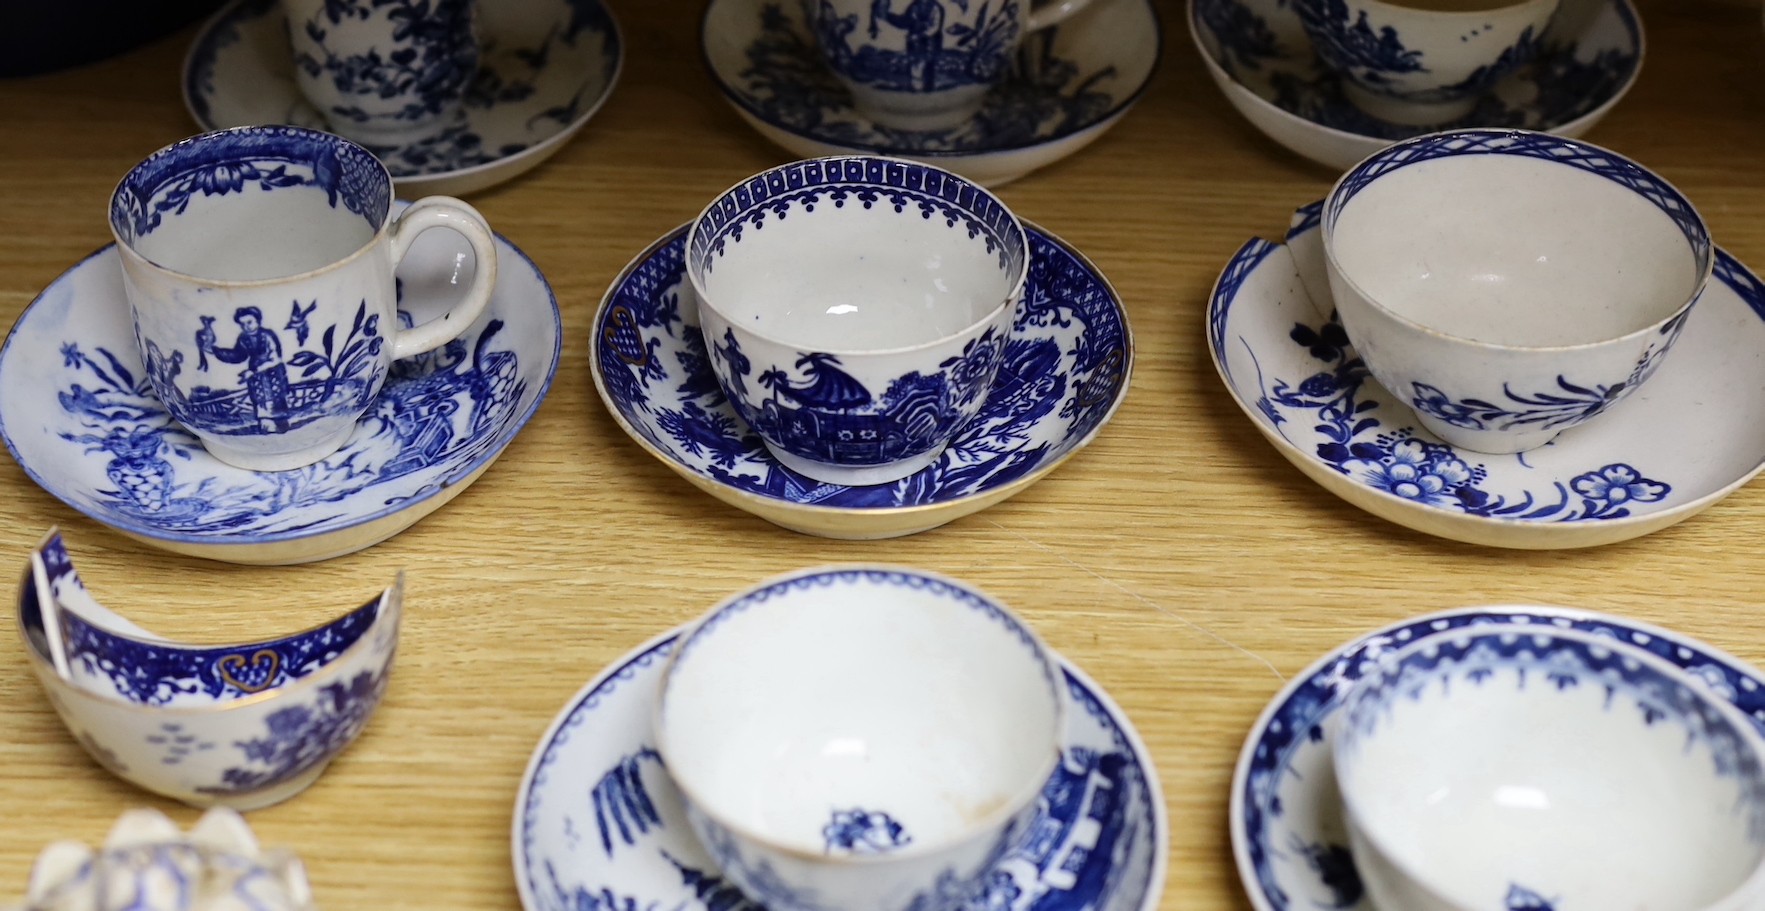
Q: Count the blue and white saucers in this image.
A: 8